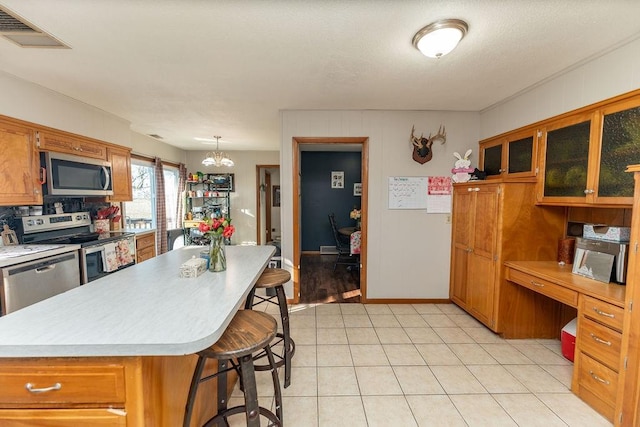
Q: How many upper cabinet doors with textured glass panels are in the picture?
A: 4